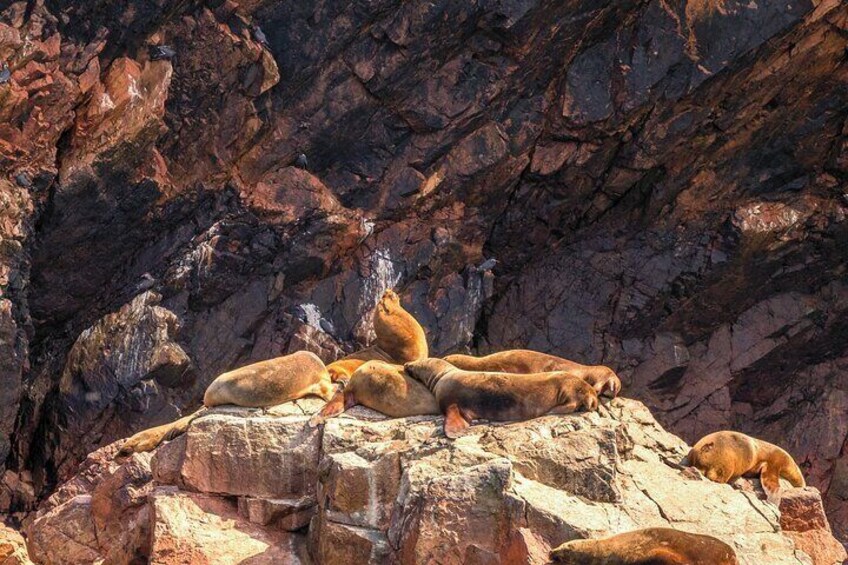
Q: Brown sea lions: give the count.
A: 9